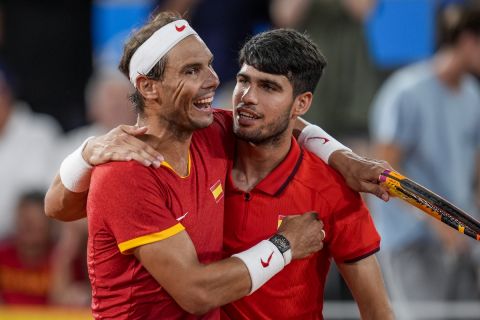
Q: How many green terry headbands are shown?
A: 0